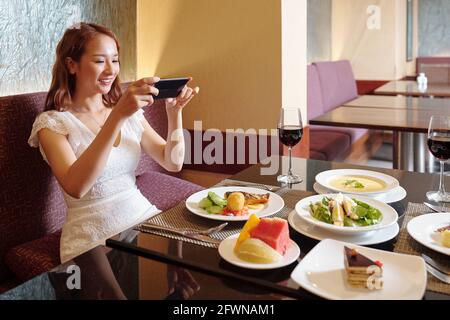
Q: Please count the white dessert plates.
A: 2